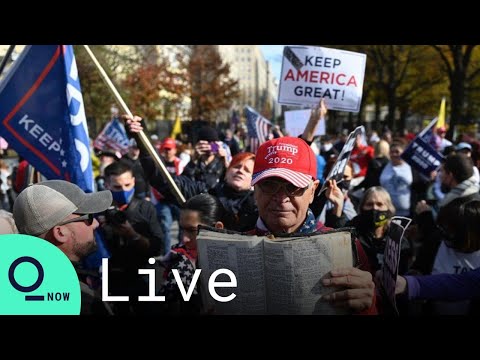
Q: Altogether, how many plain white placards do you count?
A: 1